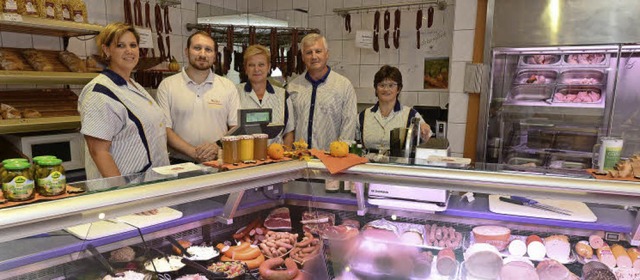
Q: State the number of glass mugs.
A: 1